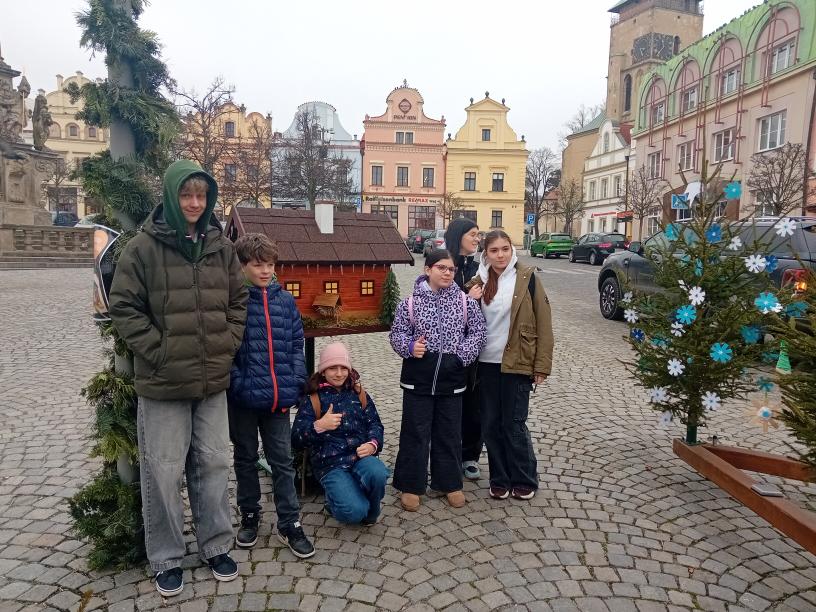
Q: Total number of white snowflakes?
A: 13